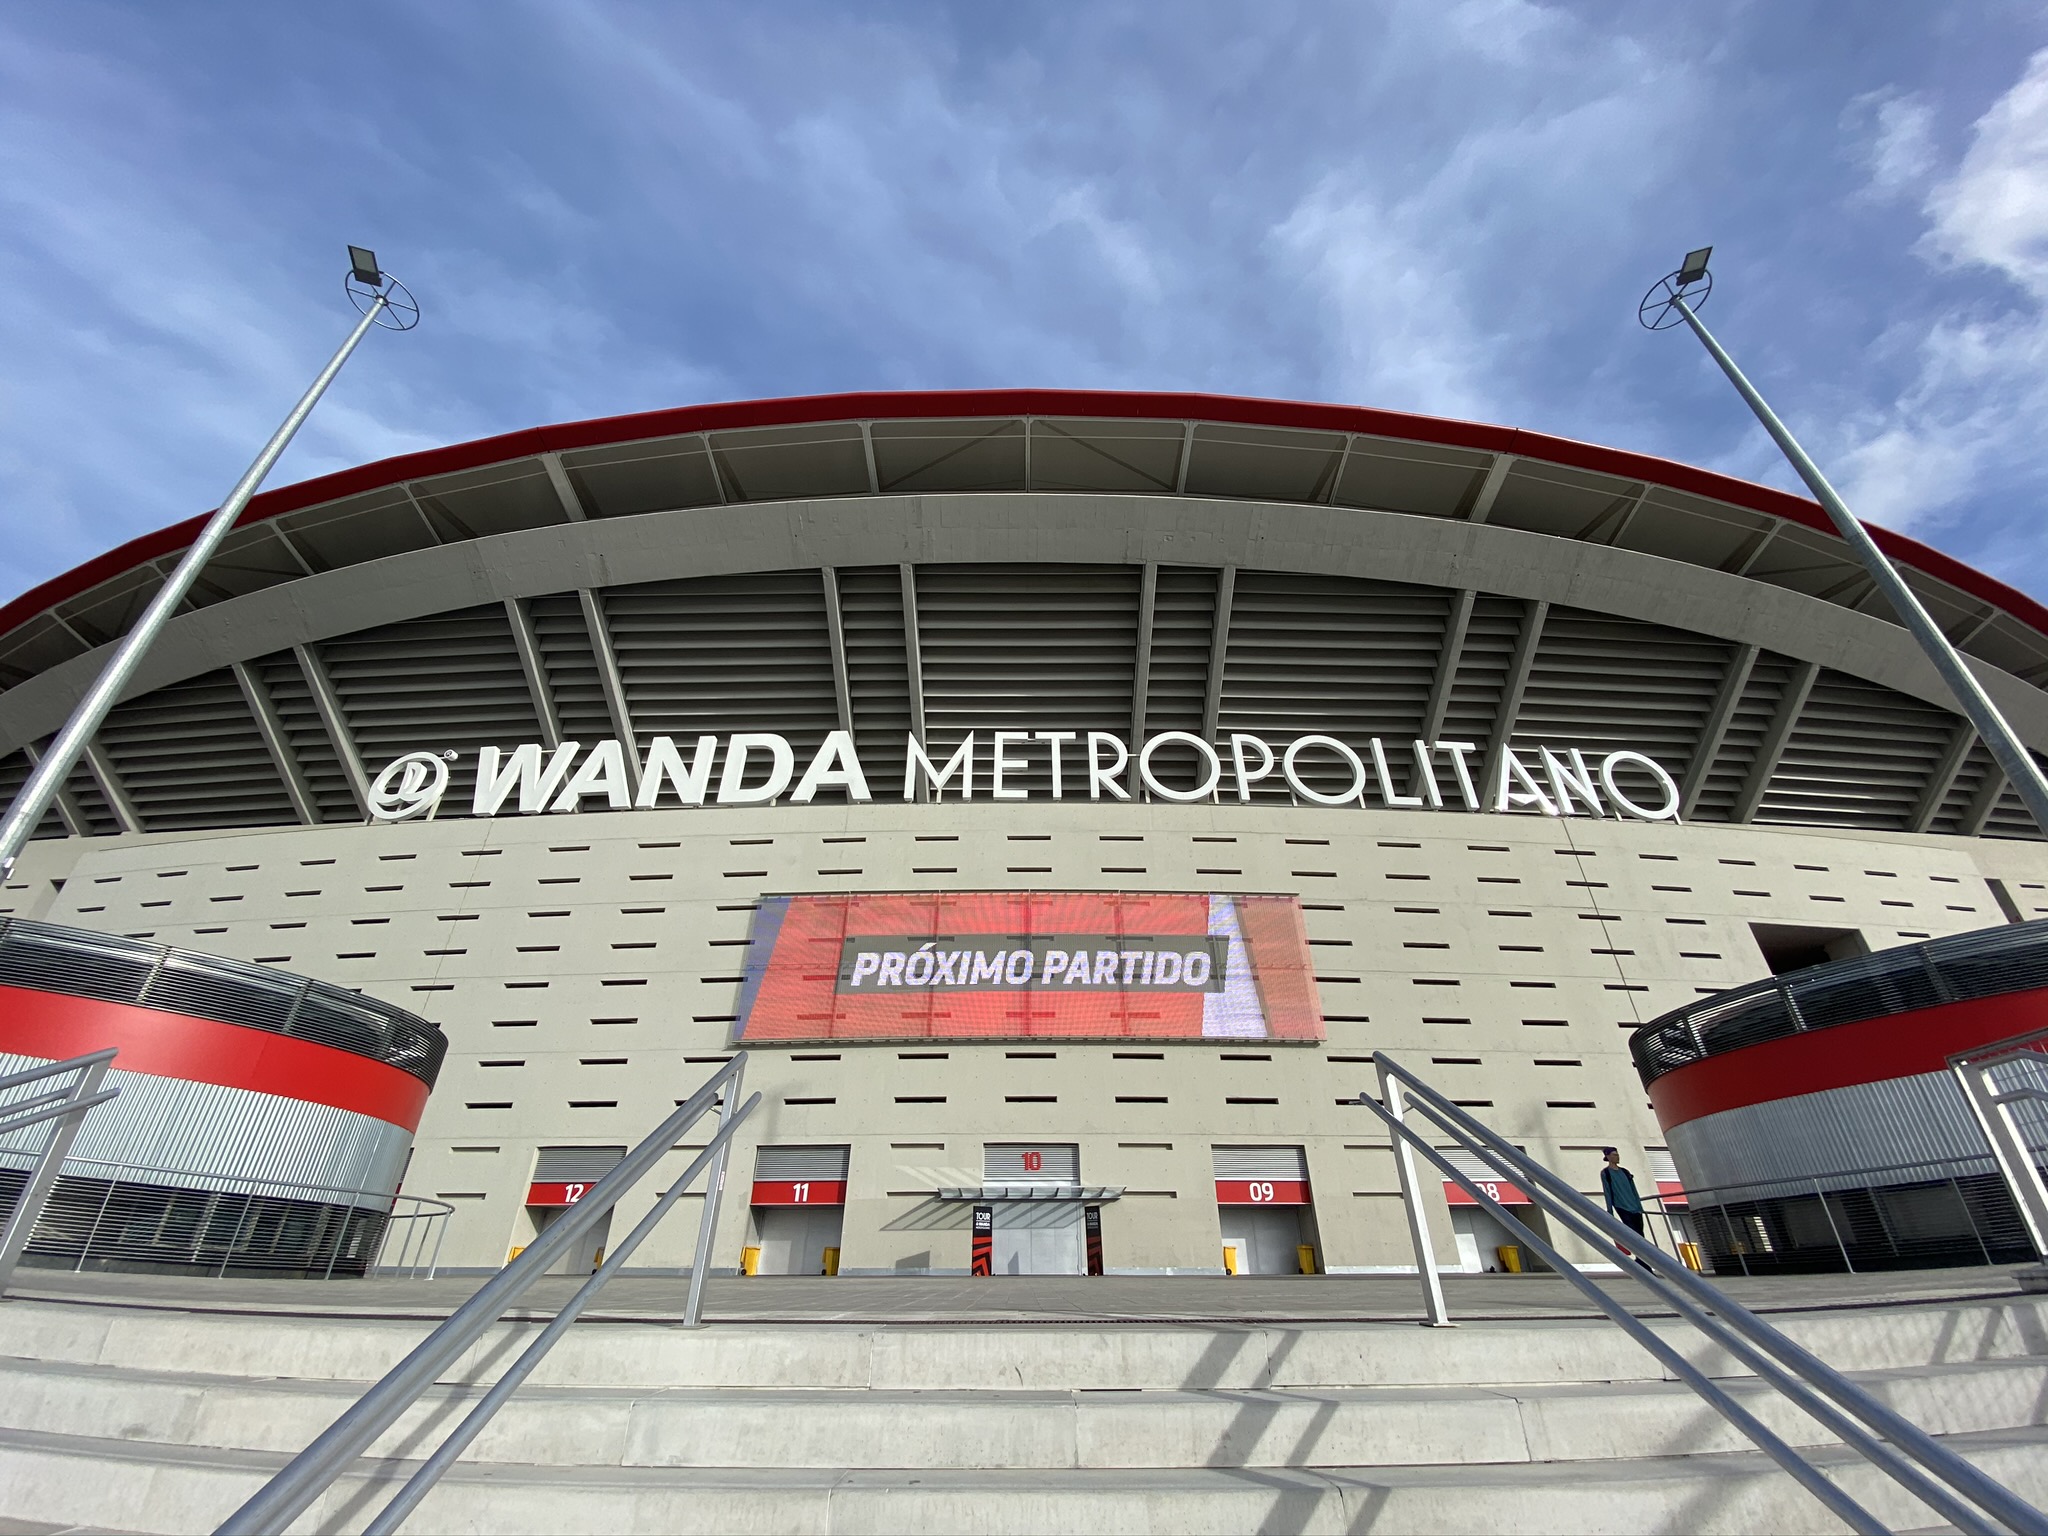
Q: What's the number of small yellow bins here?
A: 8